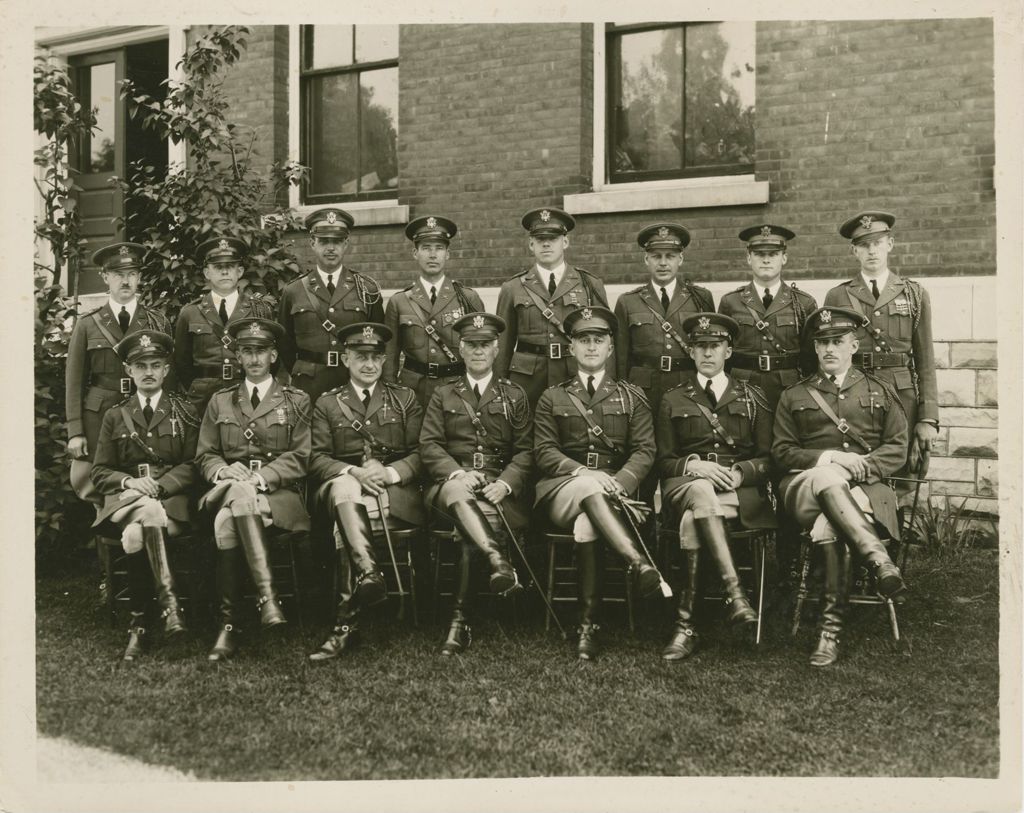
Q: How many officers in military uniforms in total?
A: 15